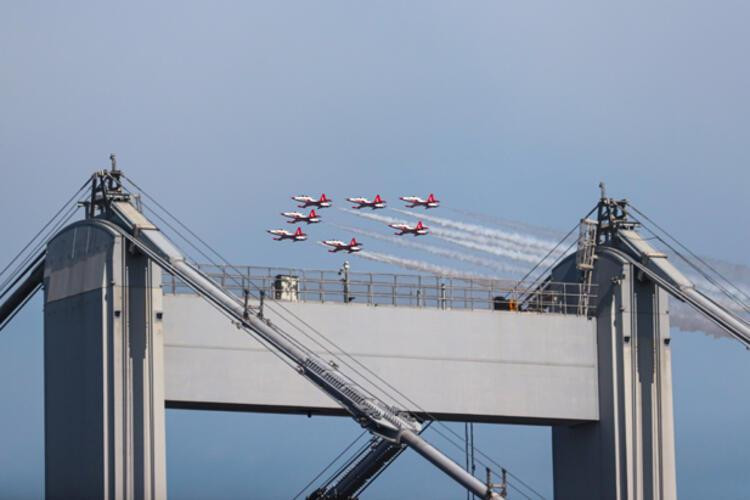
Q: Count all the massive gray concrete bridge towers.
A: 2